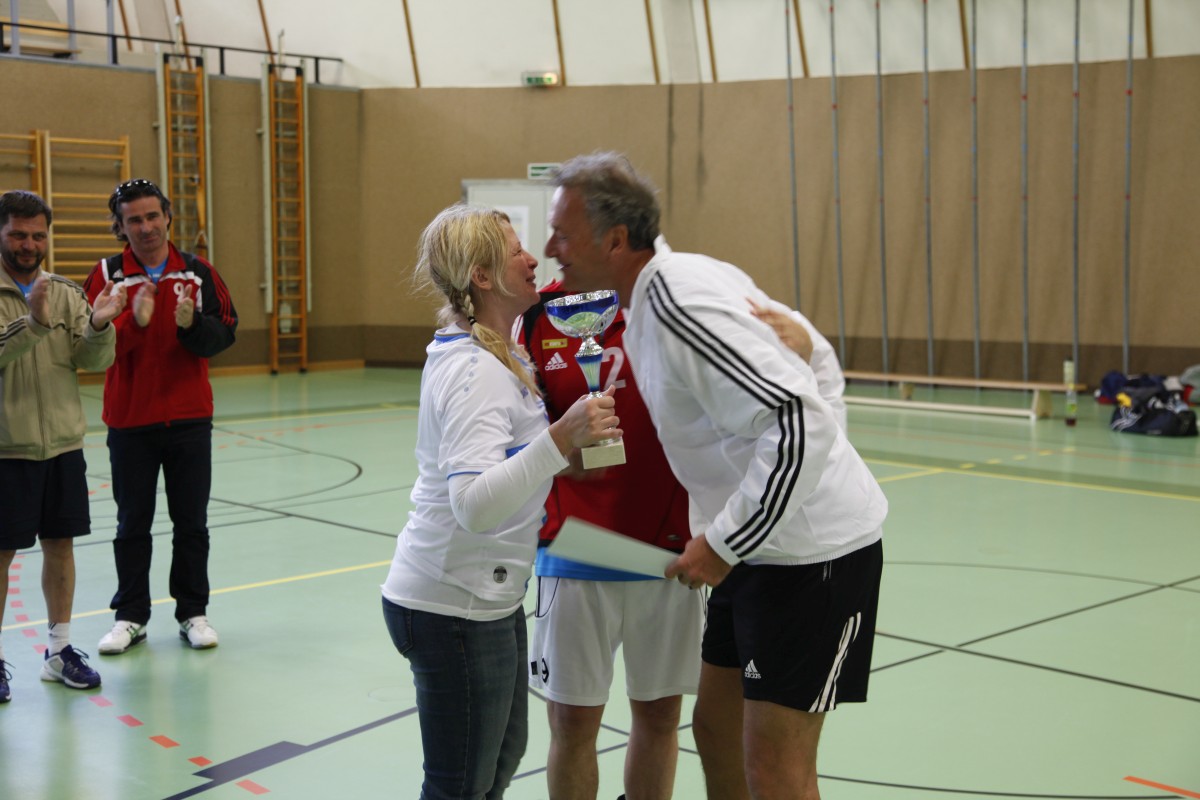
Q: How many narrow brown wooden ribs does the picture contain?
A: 10